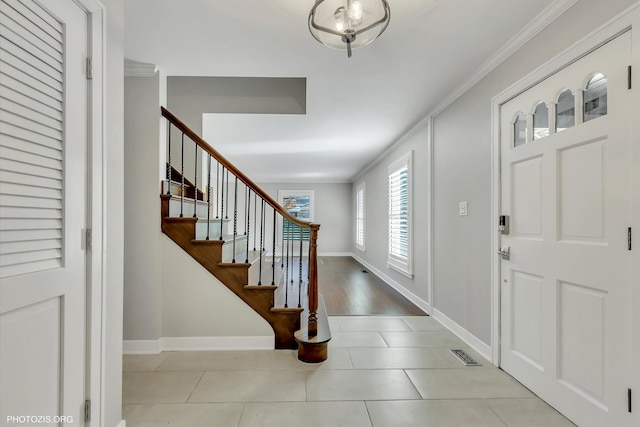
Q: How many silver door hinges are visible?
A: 3